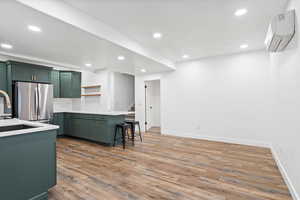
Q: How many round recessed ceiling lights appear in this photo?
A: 9